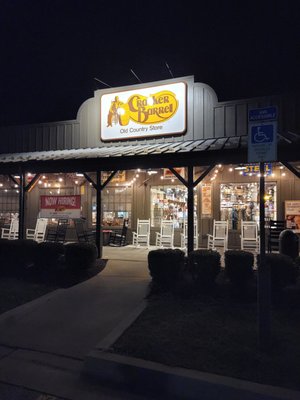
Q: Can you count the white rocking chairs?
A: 7